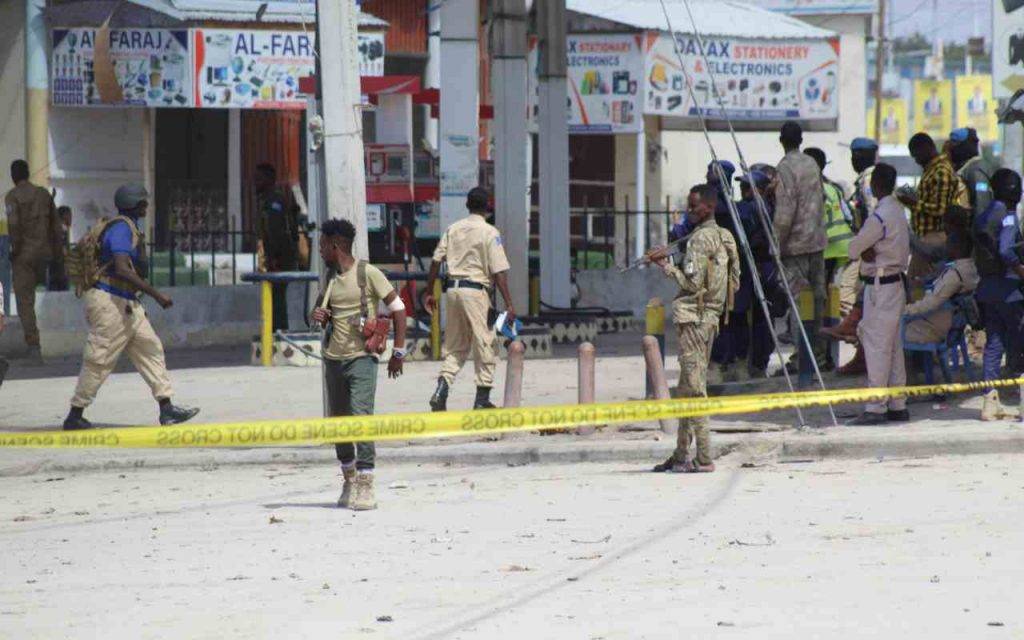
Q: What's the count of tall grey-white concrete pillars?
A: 4